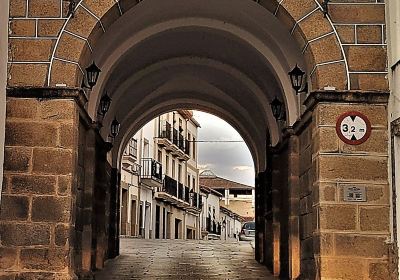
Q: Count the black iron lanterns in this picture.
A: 5